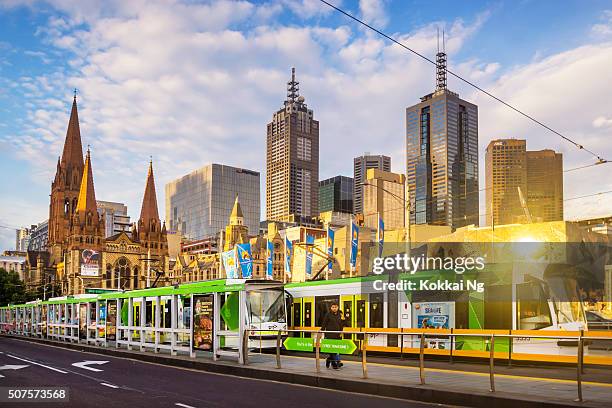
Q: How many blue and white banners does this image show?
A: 8